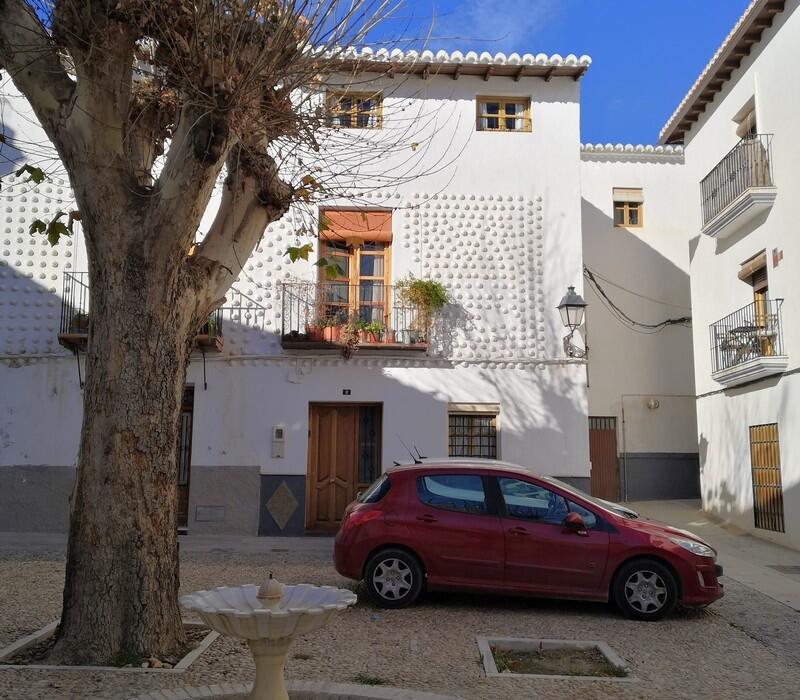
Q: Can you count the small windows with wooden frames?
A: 3